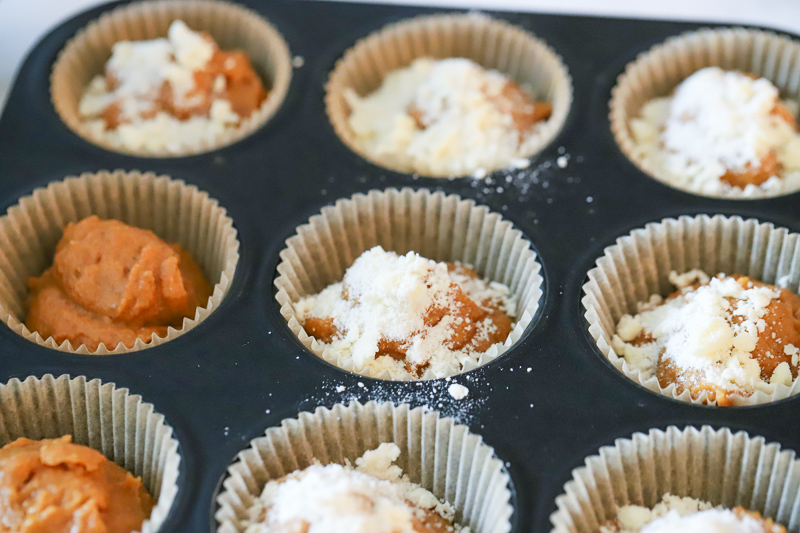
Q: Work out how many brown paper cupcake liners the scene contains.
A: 9